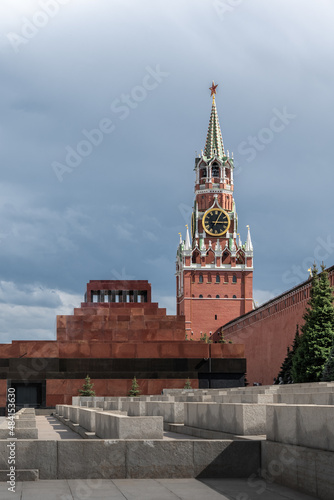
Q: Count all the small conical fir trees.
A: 3